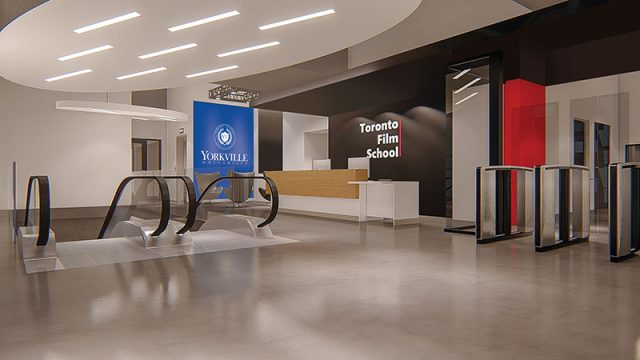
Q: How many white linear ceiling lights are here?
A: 9